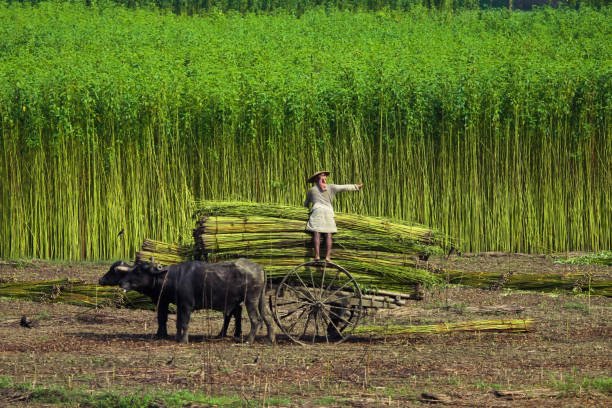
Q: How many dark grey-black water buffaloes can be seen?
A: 2